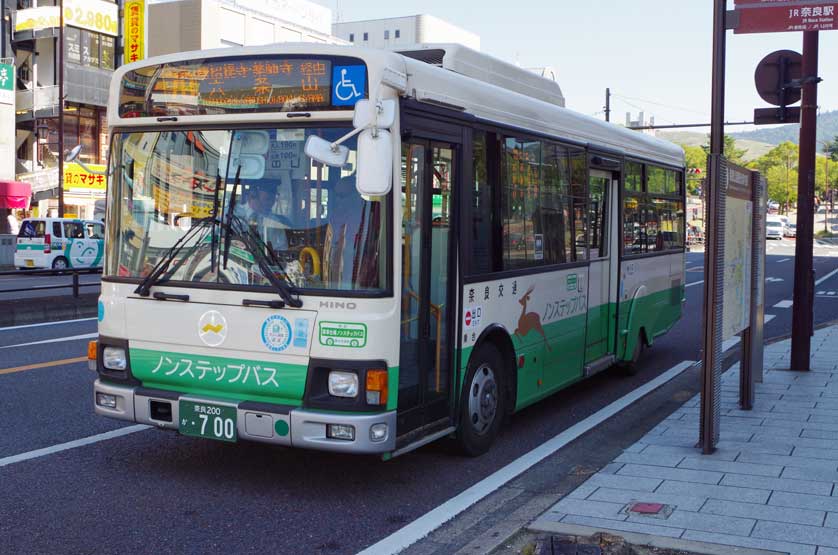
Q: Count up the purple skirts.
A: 0